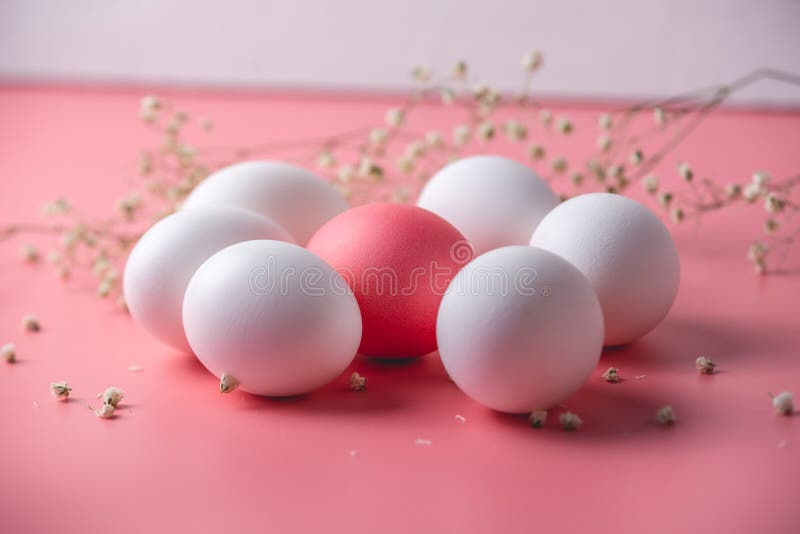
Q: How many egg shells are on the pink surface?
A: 7